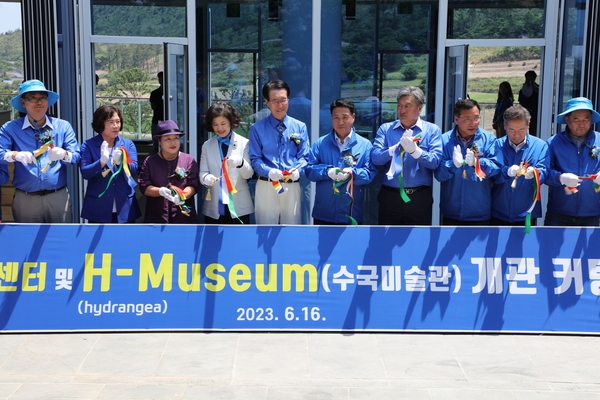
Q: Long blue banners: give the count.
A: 1